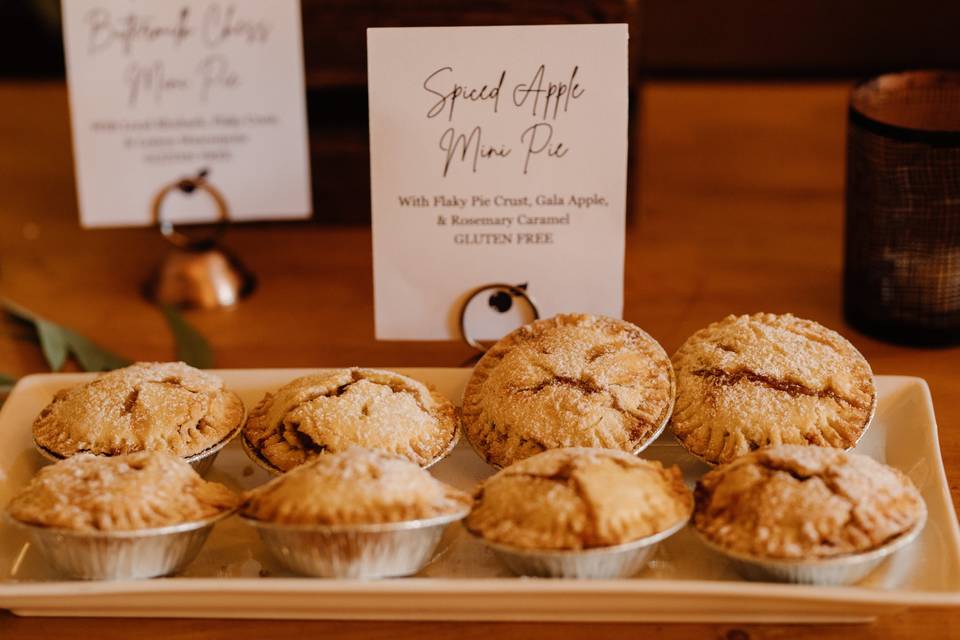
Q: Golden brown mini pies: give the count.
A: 8